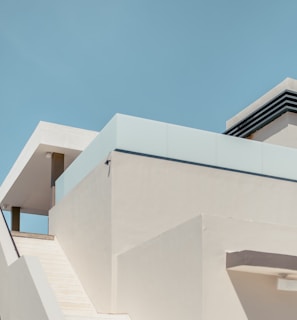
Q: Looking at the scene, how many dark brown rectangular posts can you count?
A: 2